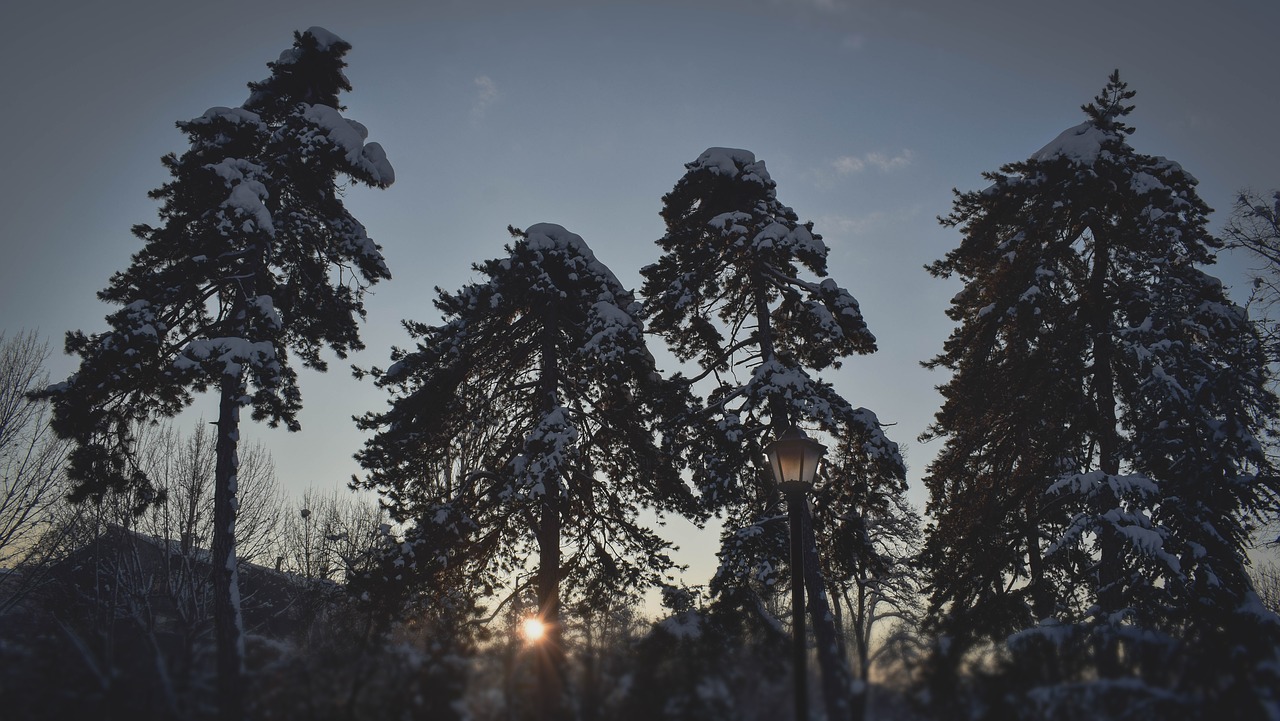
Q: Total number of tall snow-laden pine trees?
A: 4